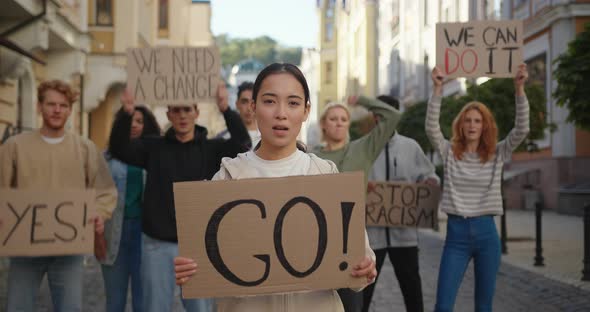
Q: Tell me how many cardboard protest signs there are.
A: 5